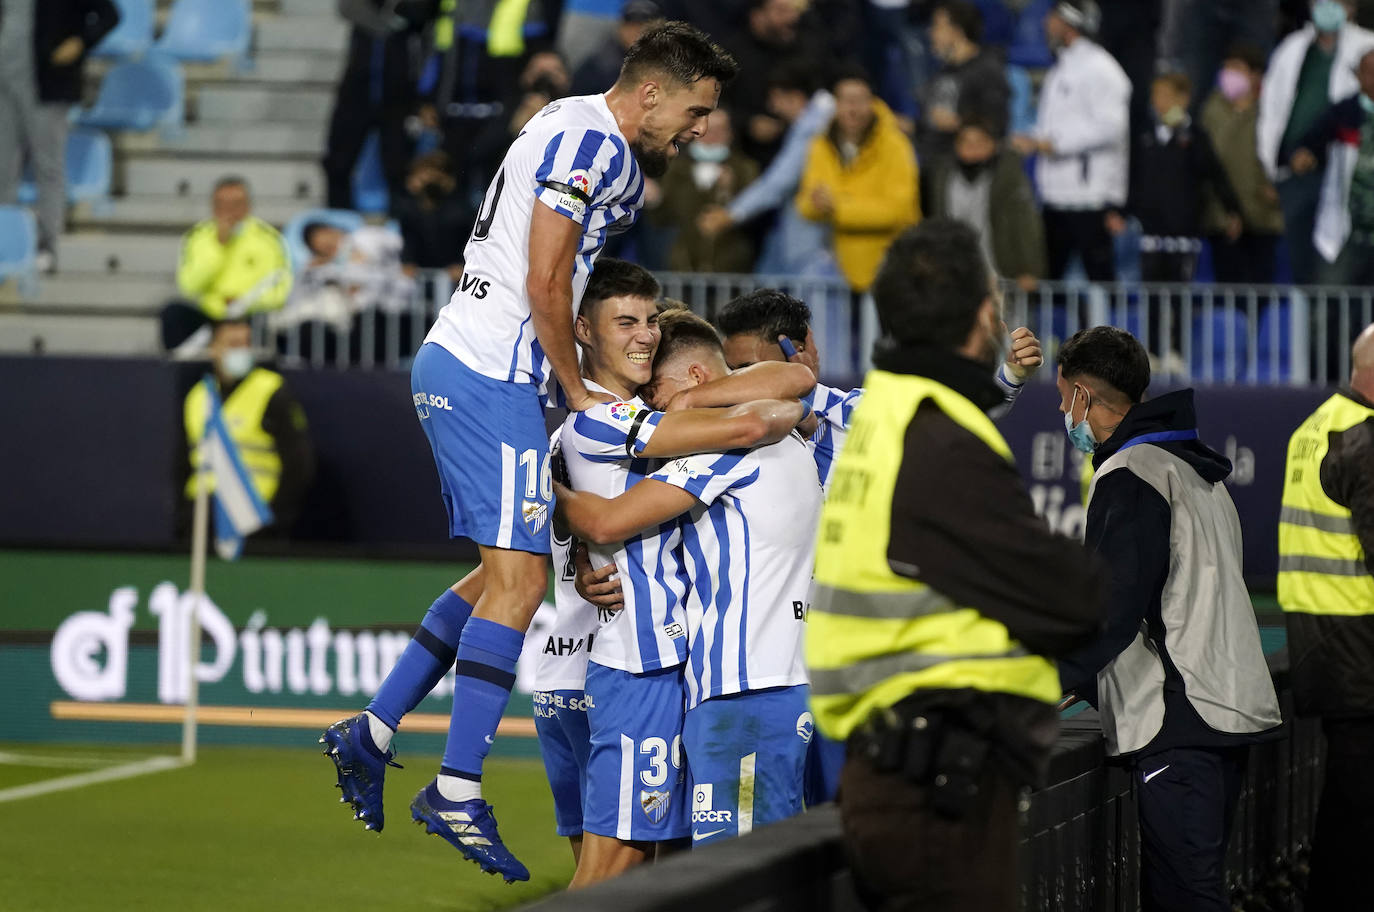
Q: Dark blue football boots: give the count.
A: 2